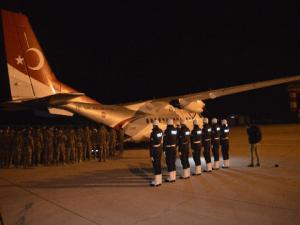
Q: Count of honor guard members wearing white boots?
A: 7